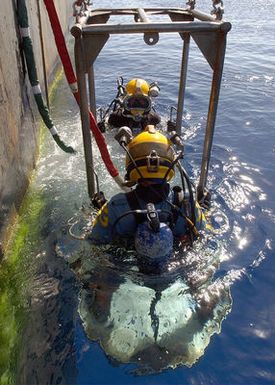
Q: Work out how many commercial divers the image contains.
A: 2